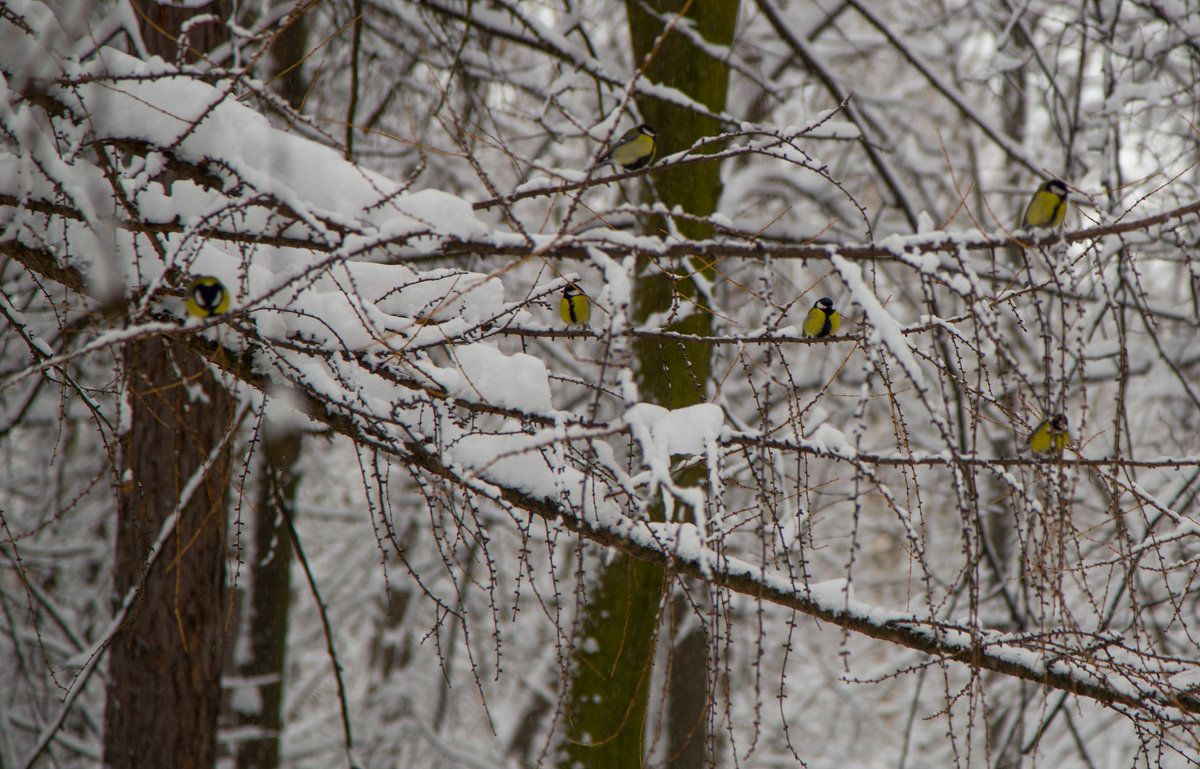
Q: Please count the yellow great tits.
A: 6